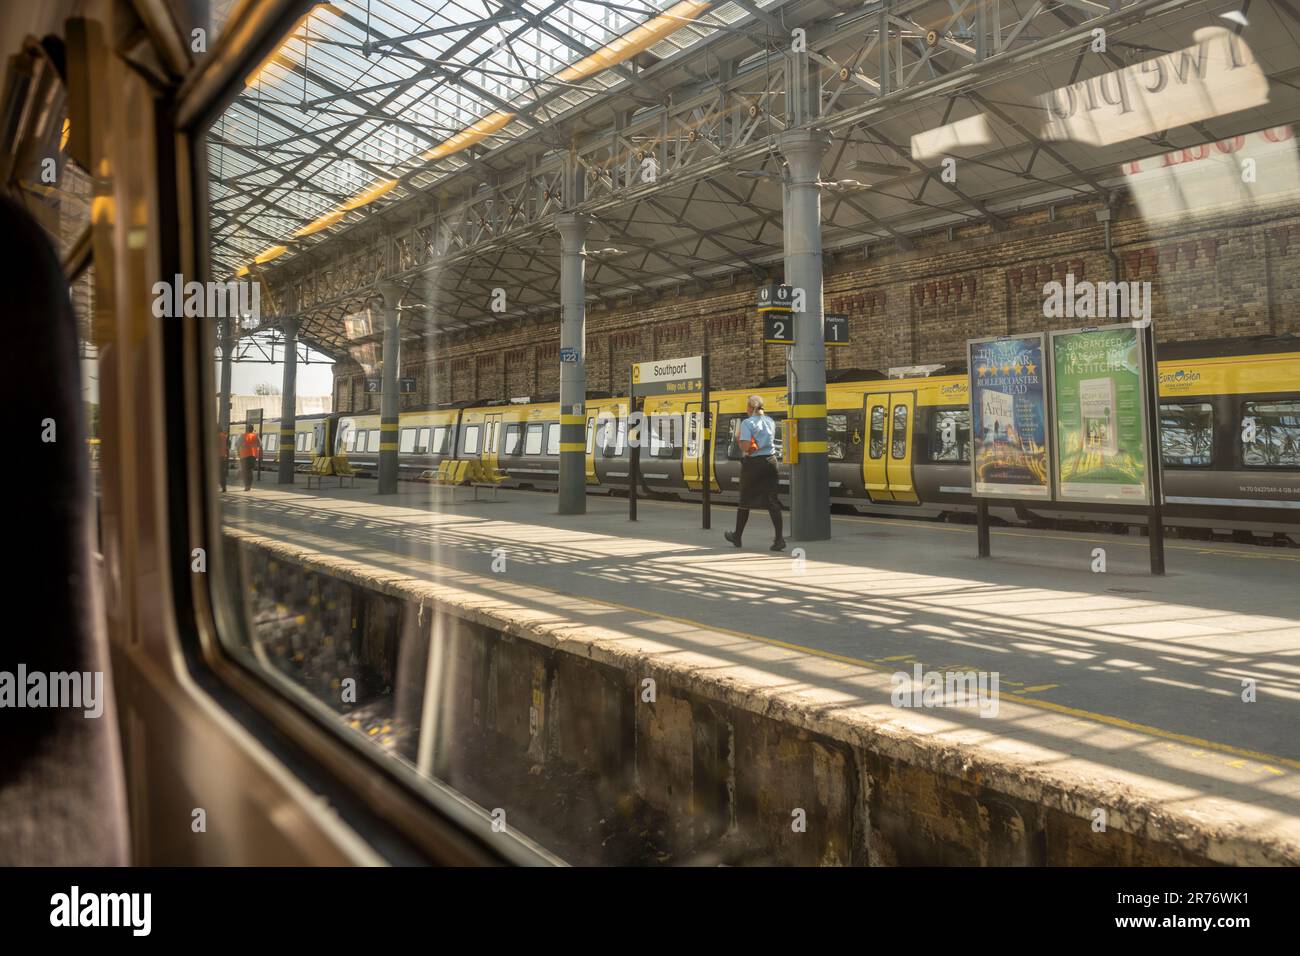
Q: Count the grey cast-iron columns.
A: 5